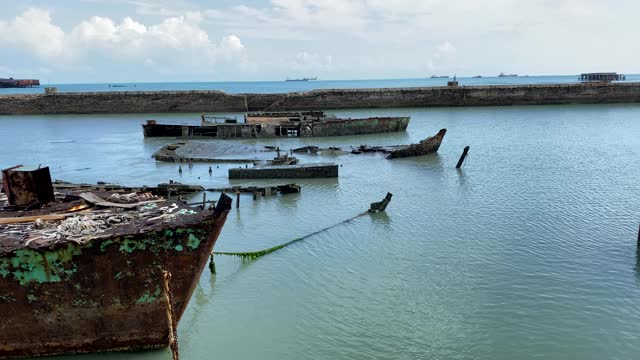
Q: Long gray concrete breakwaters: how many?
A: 1